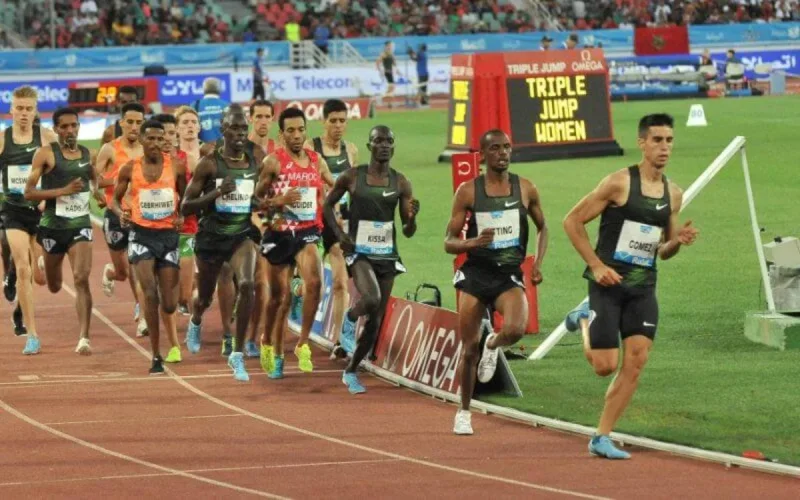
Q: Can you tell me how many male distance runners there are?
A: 14